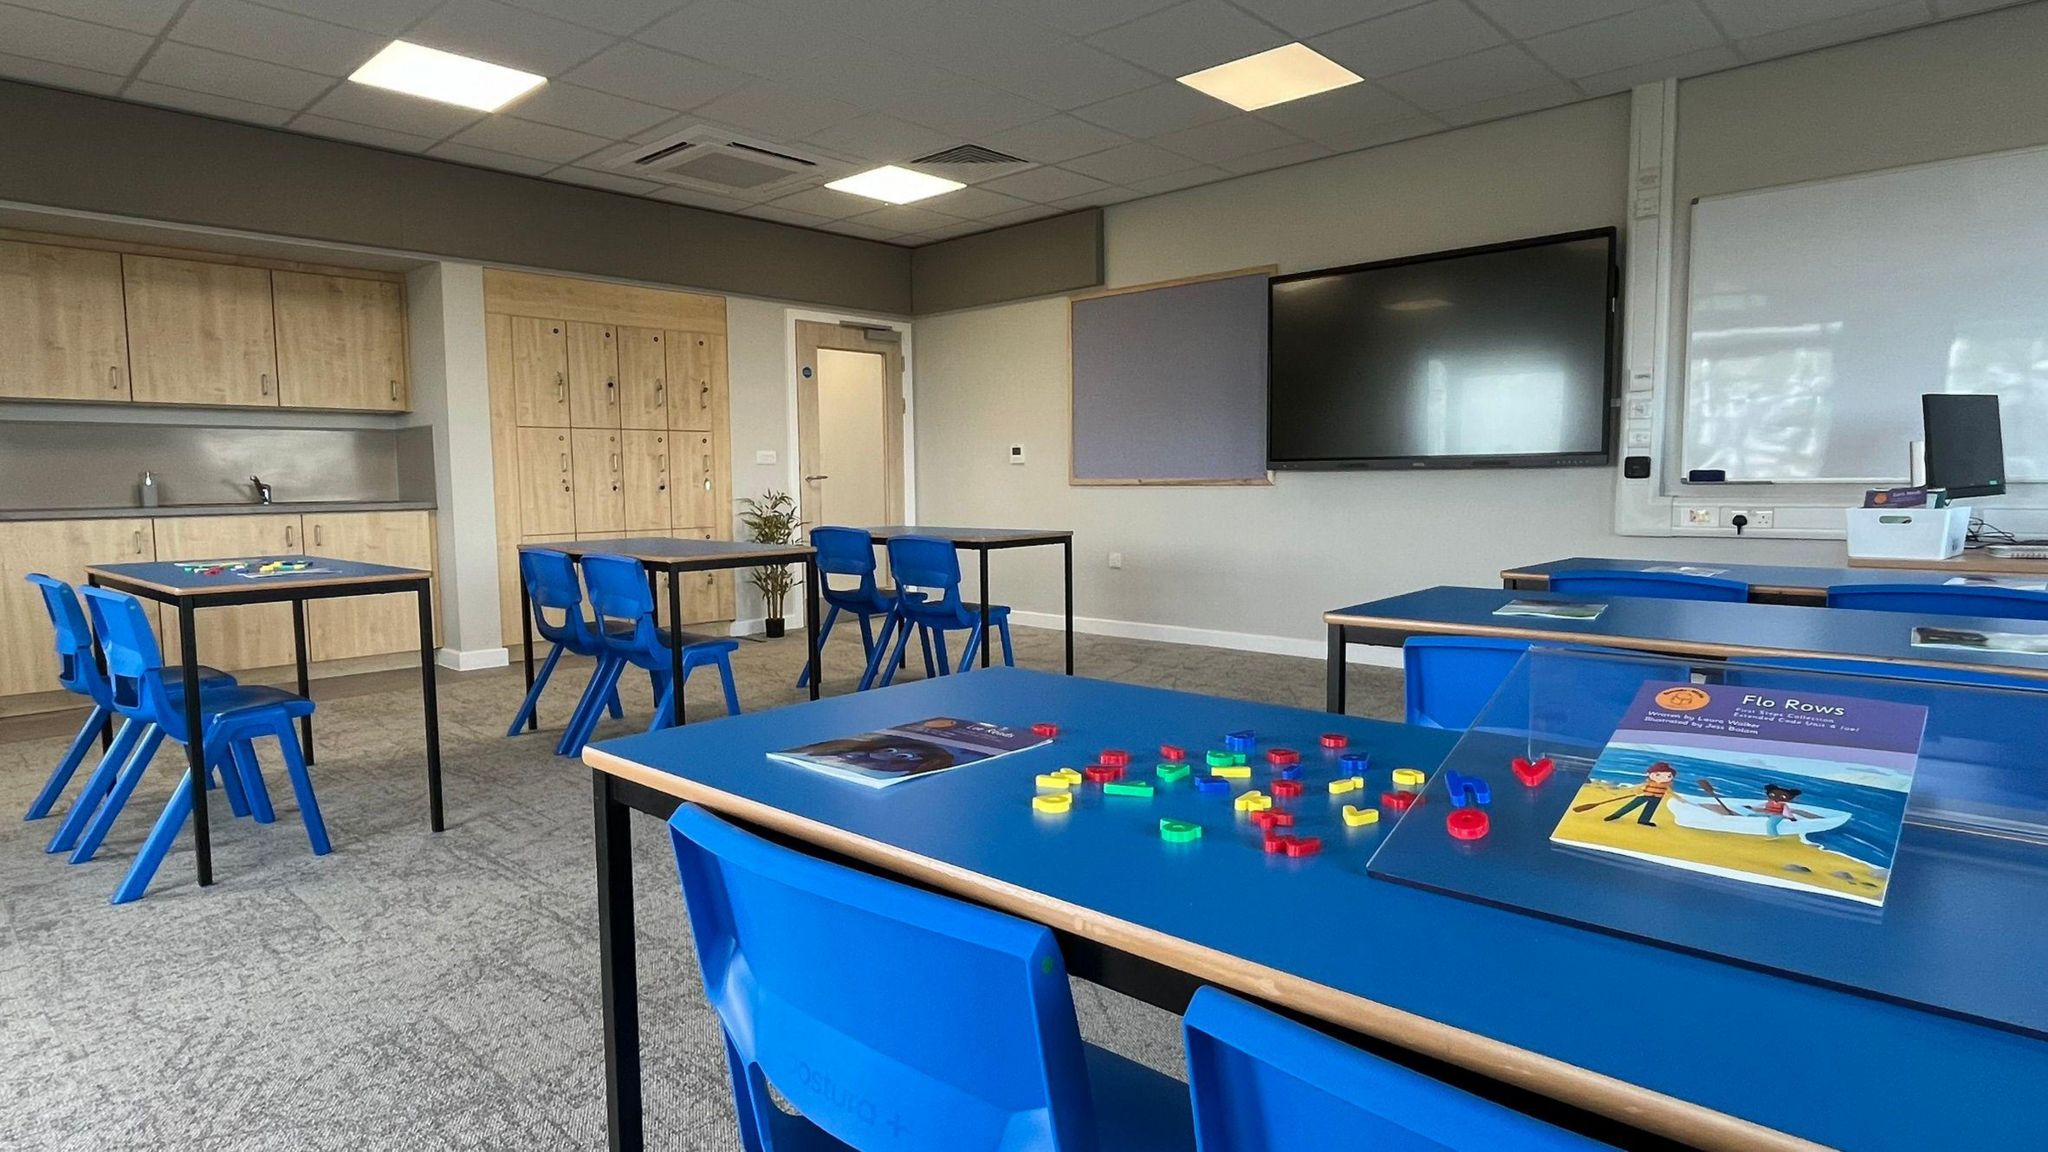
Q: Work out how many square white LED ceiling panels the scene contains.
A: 3